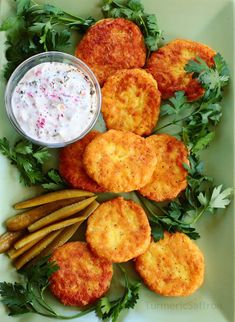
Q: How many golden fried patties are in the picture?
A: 9